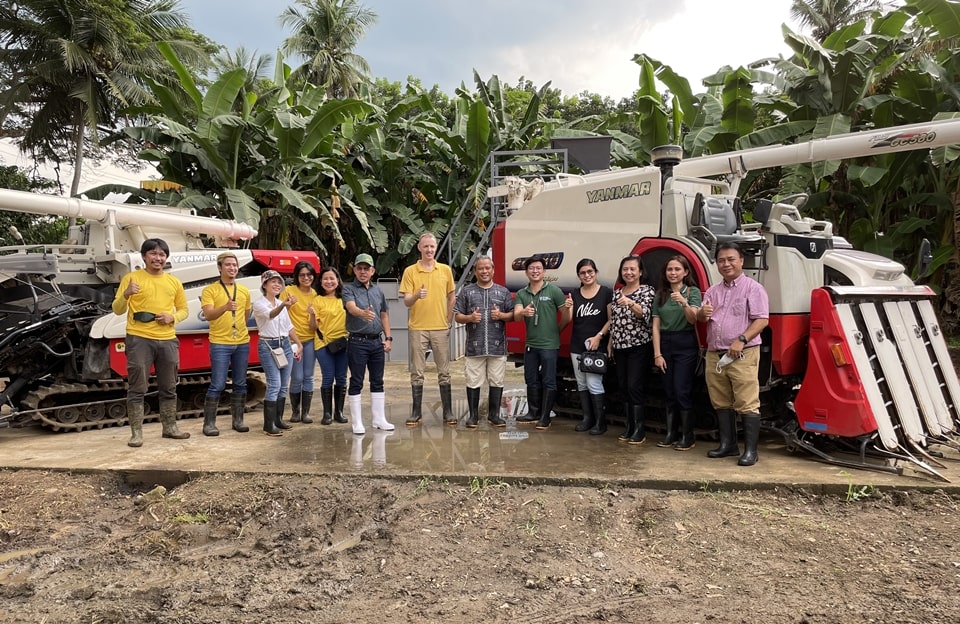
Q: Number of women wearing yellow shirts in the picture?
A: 2